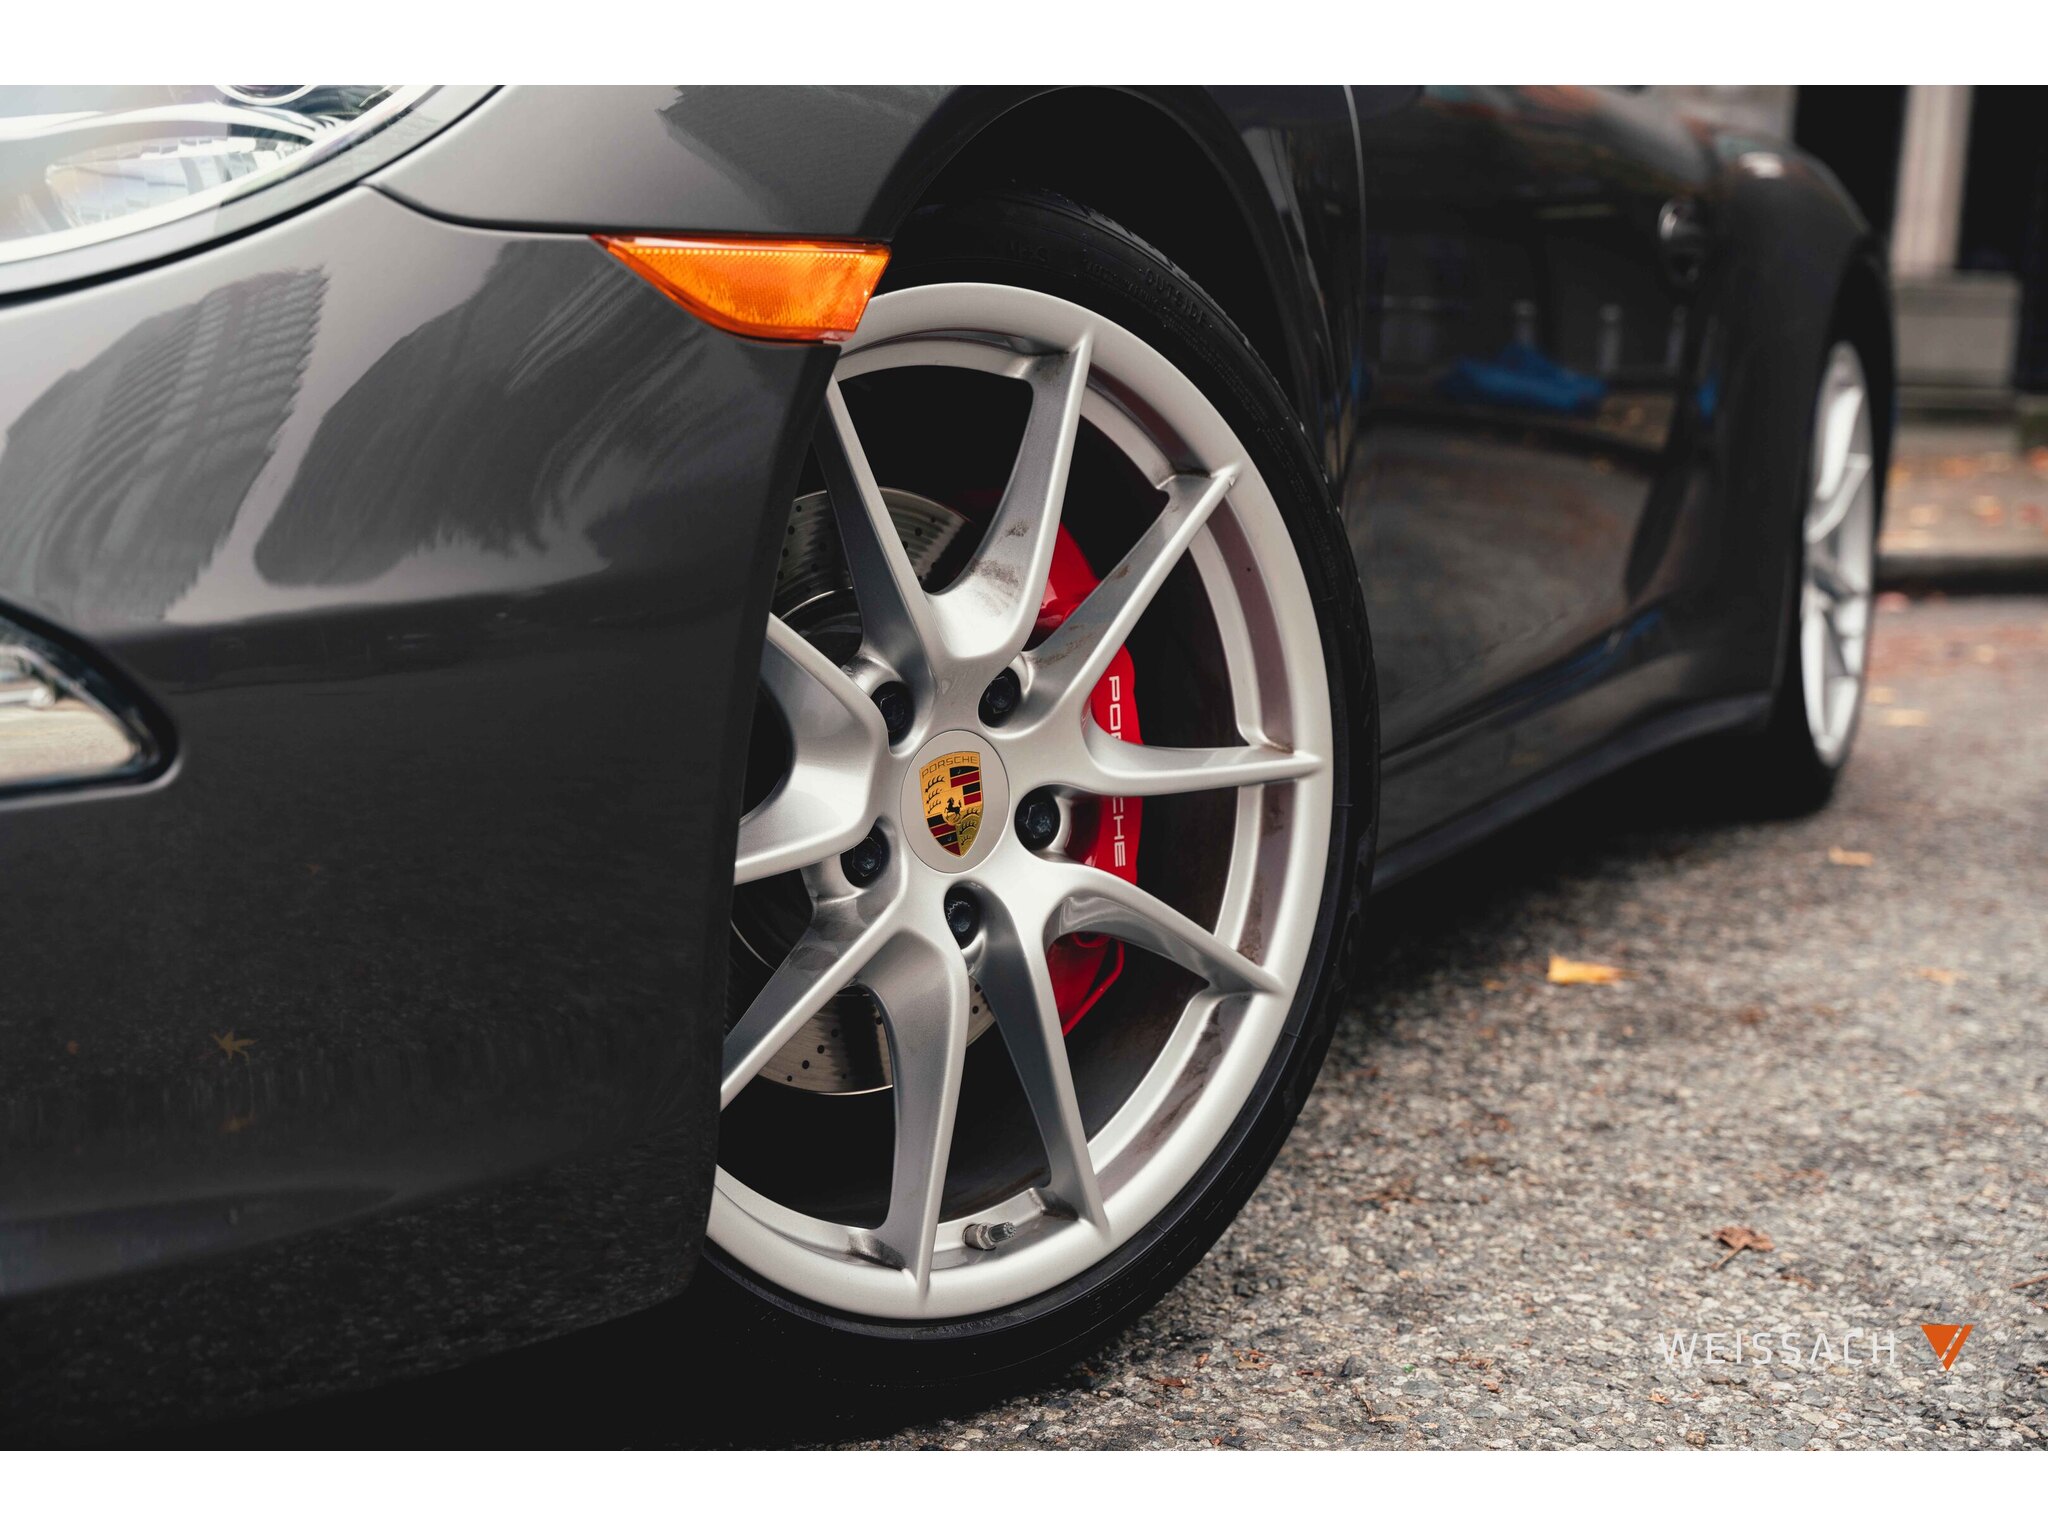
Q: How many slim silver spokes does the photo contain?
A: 10